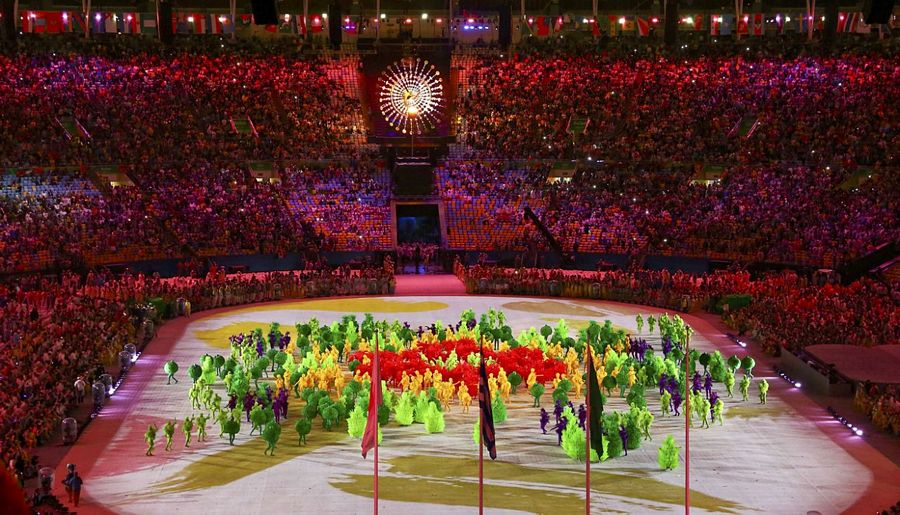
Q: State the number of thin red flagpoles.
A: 4